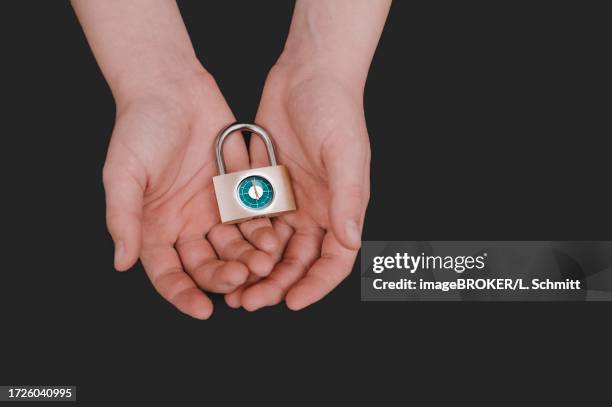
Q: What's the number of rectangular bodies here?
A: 1